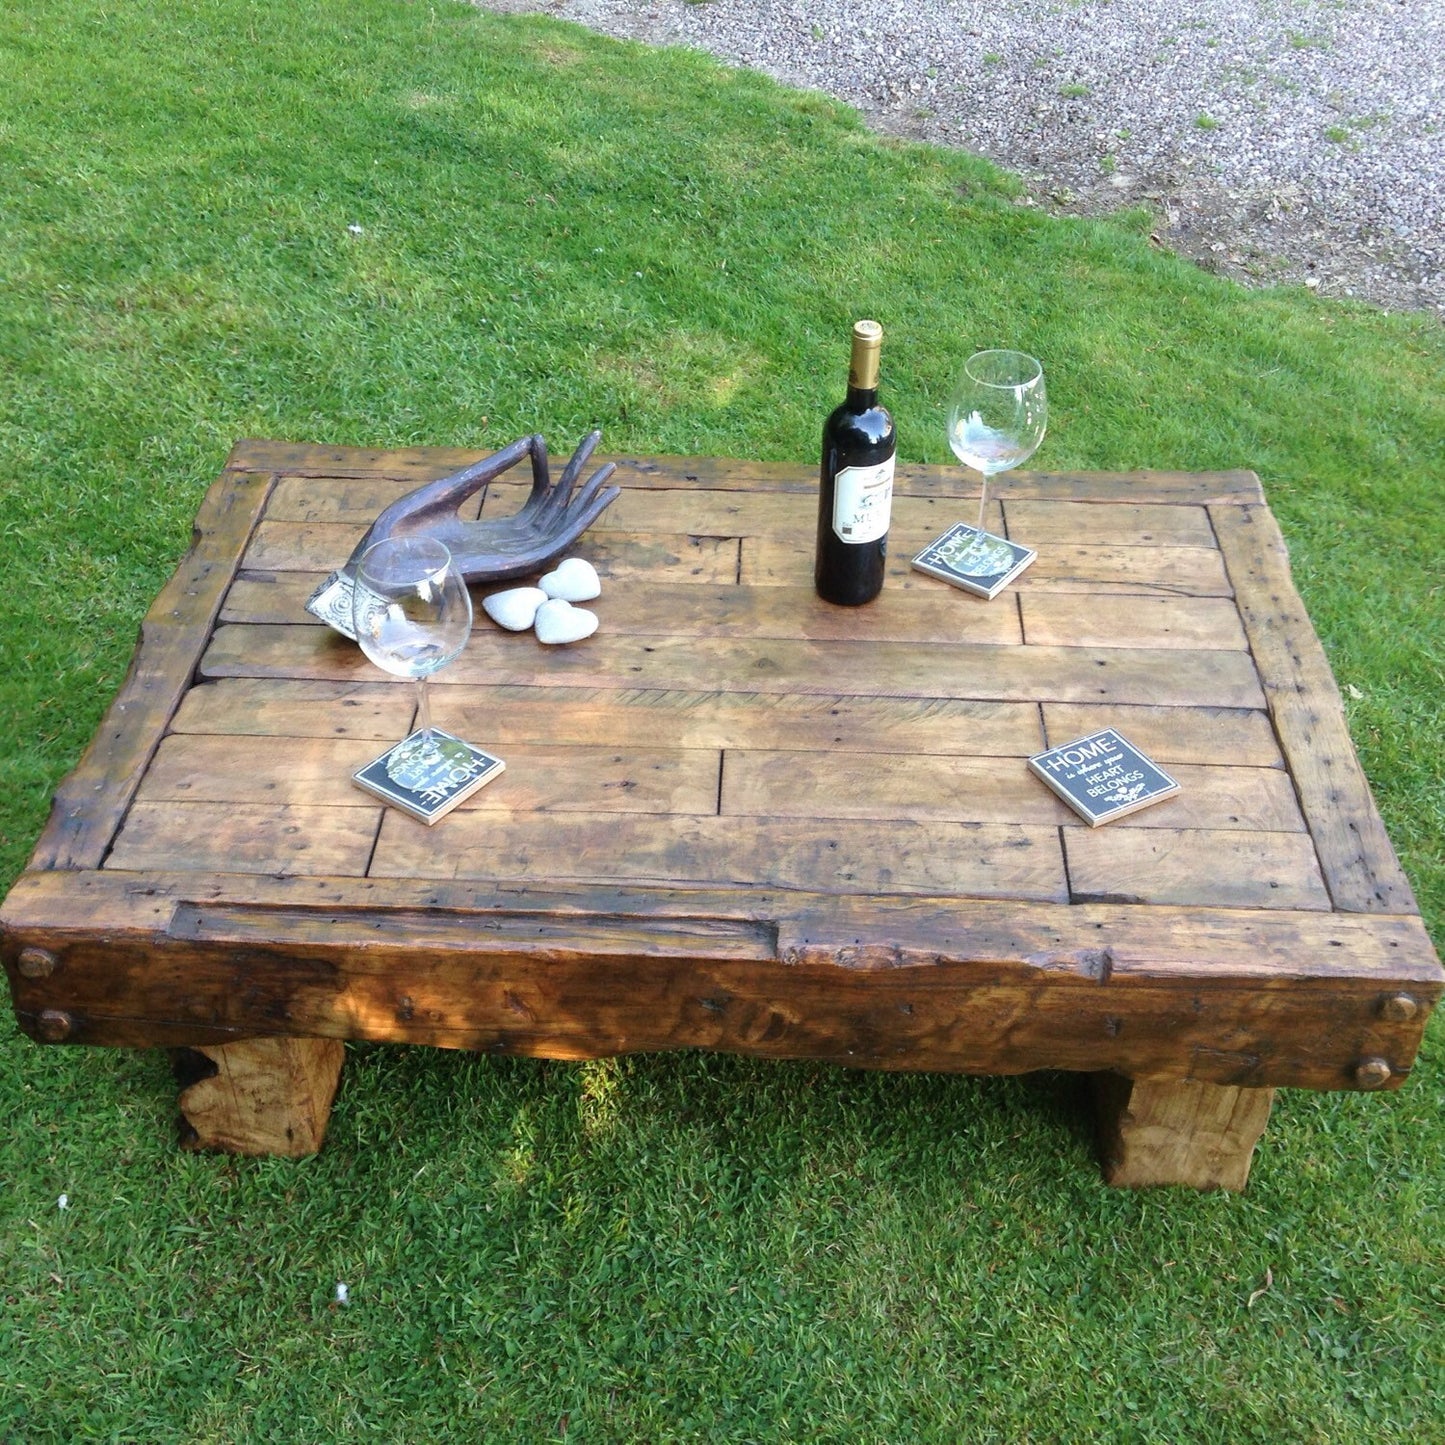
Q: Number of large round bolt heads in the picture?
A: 4